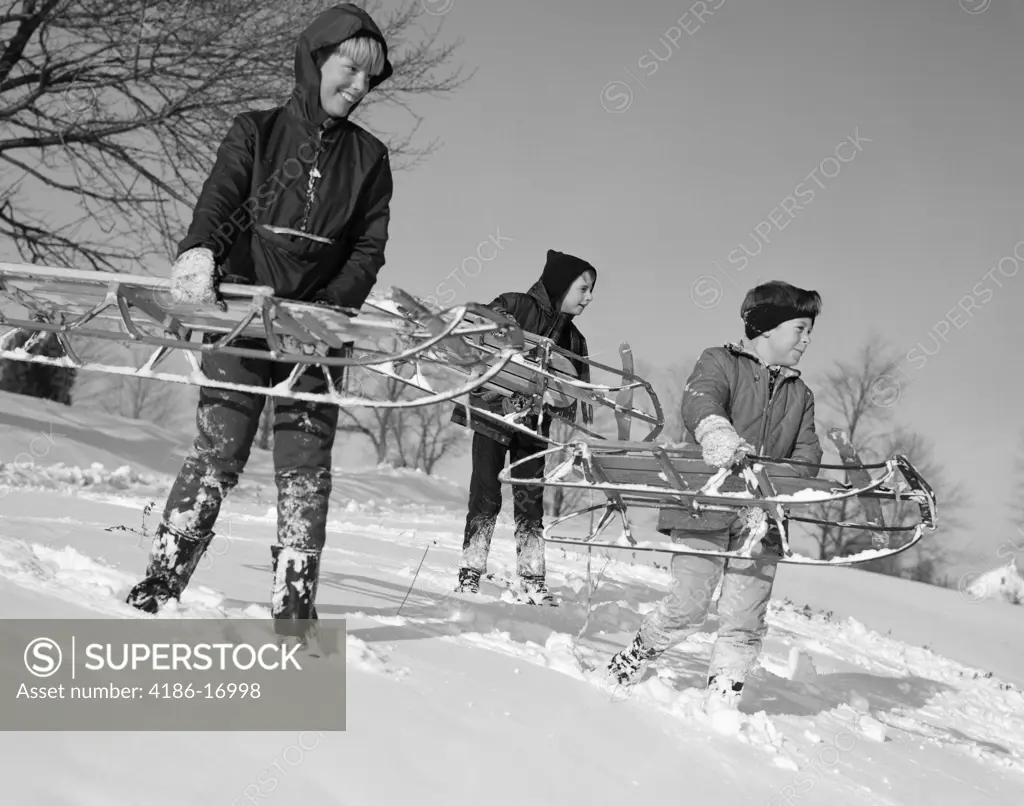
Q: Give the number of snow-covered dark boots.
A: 6